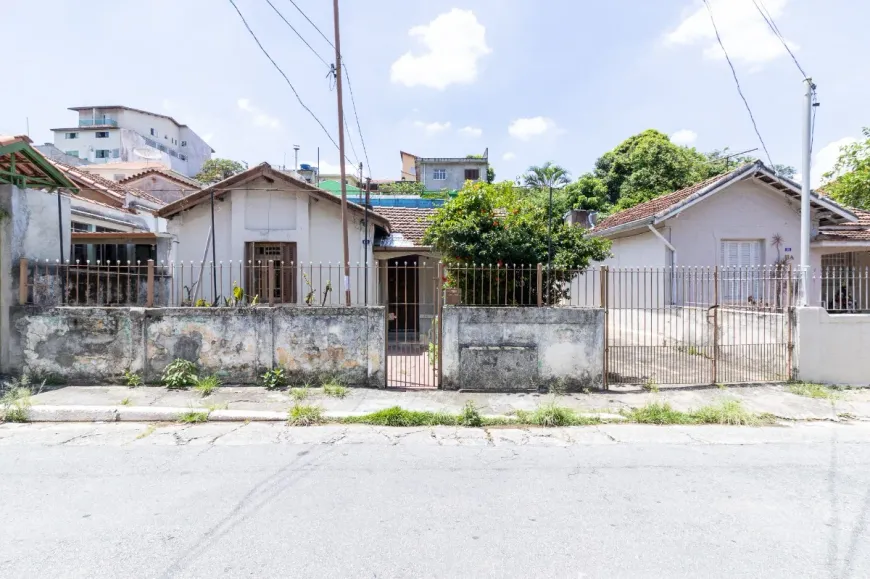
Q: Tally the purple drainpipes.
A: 0